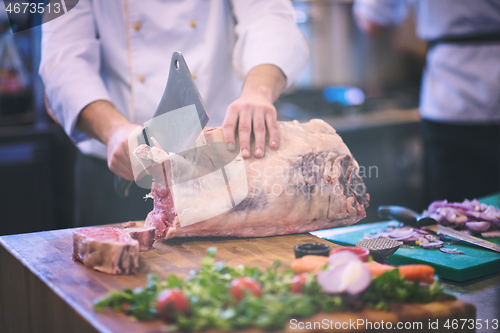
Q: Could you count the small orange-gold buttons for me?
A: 4